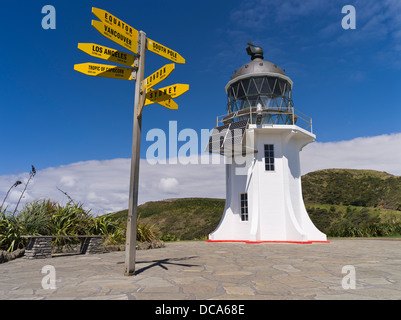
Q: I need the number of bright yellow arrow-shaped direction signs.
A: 8